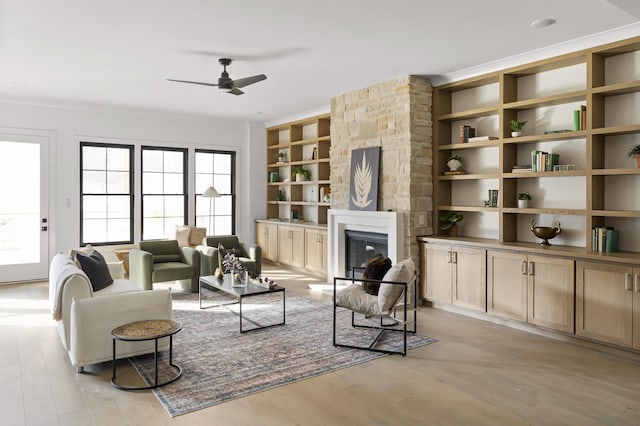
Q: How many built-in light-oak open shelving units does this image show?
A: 2